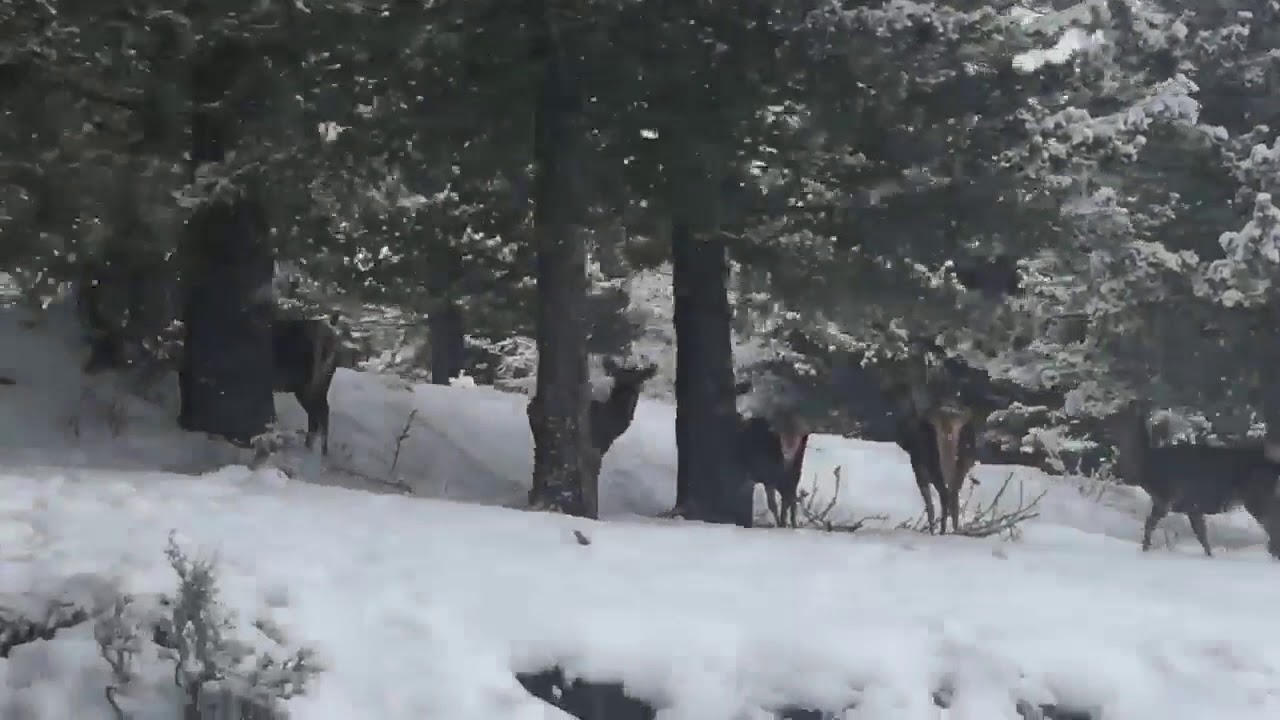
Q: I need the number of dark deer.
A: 5